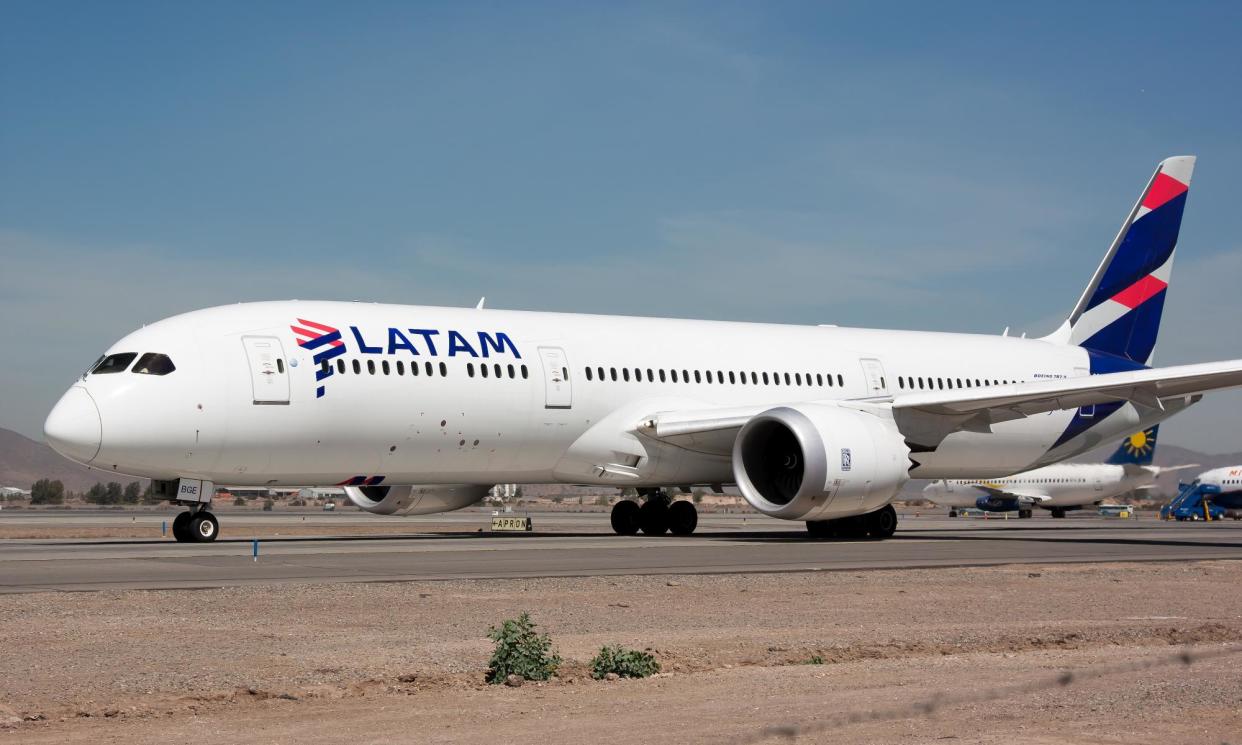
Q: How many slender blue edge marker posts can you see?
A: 2